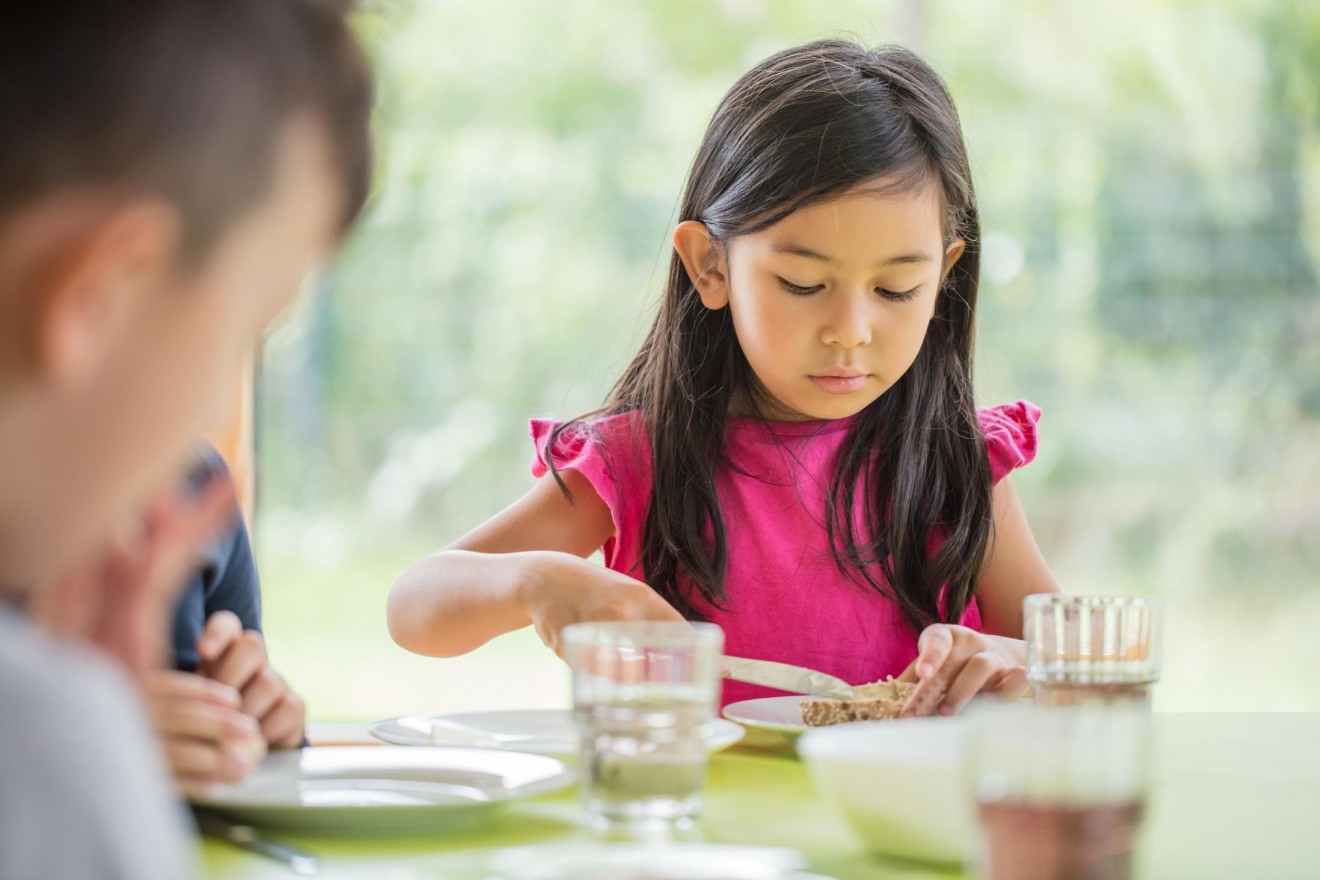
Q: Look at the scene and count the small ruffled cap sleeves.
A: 2